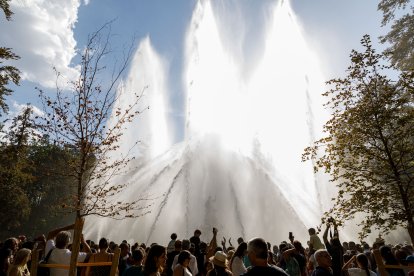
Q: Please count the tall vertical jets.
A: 3